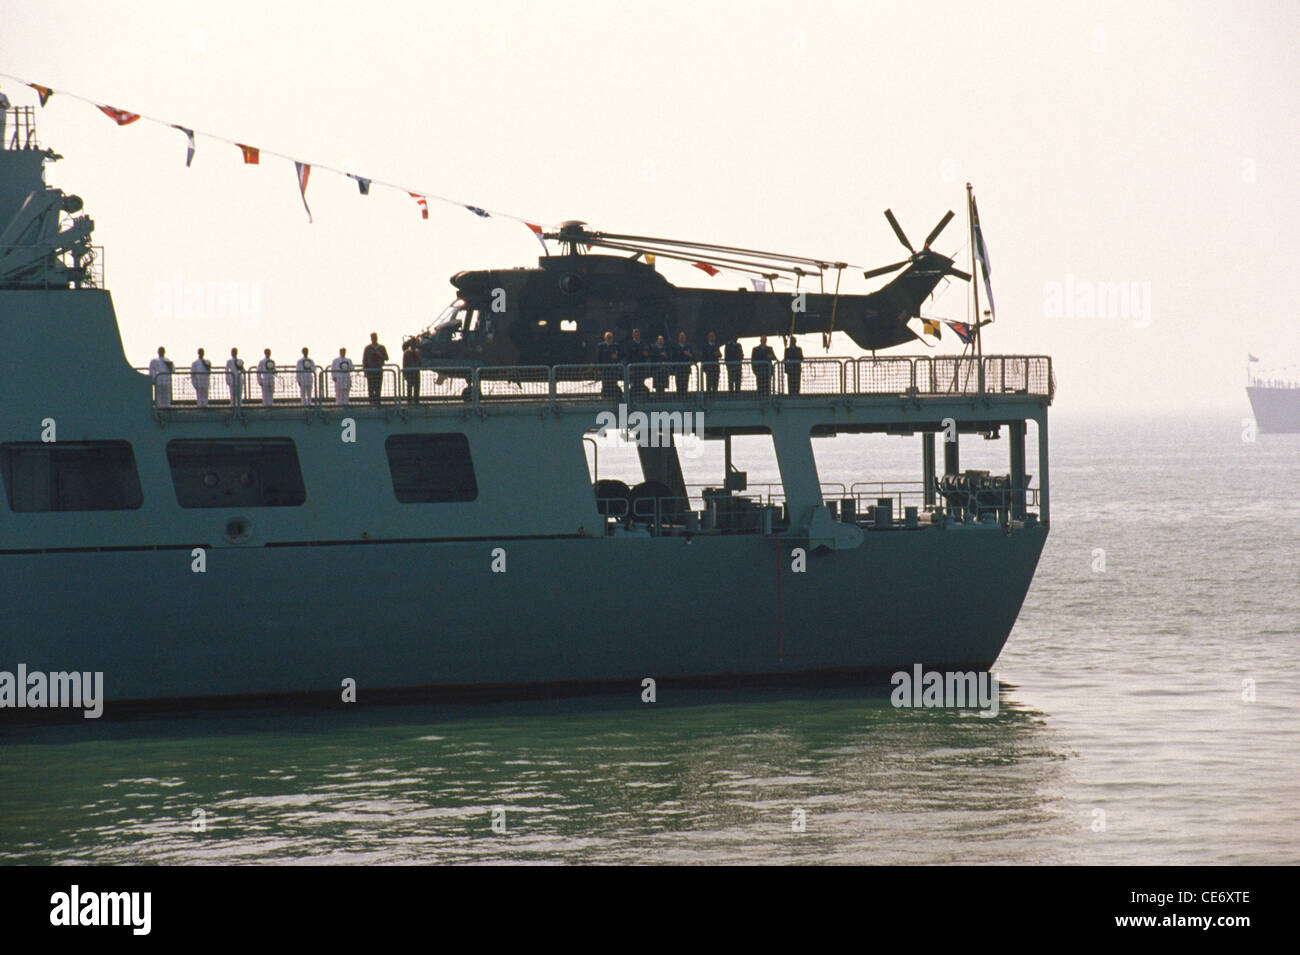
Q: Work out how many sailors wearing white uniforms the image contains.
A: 6